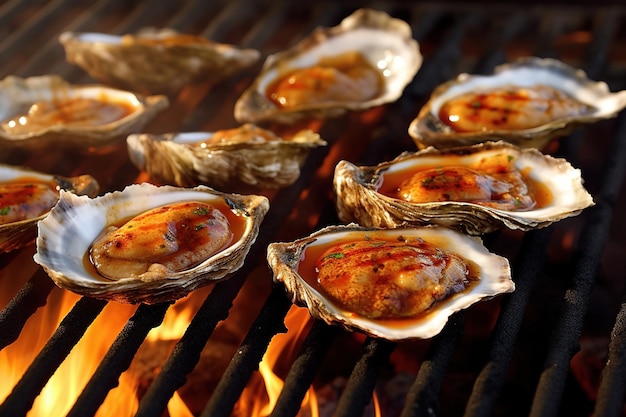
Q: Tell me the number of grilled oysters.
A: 9